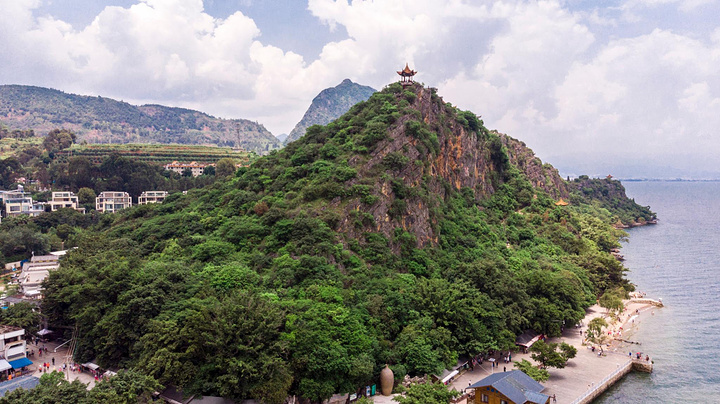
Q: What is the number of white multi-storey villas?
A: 4